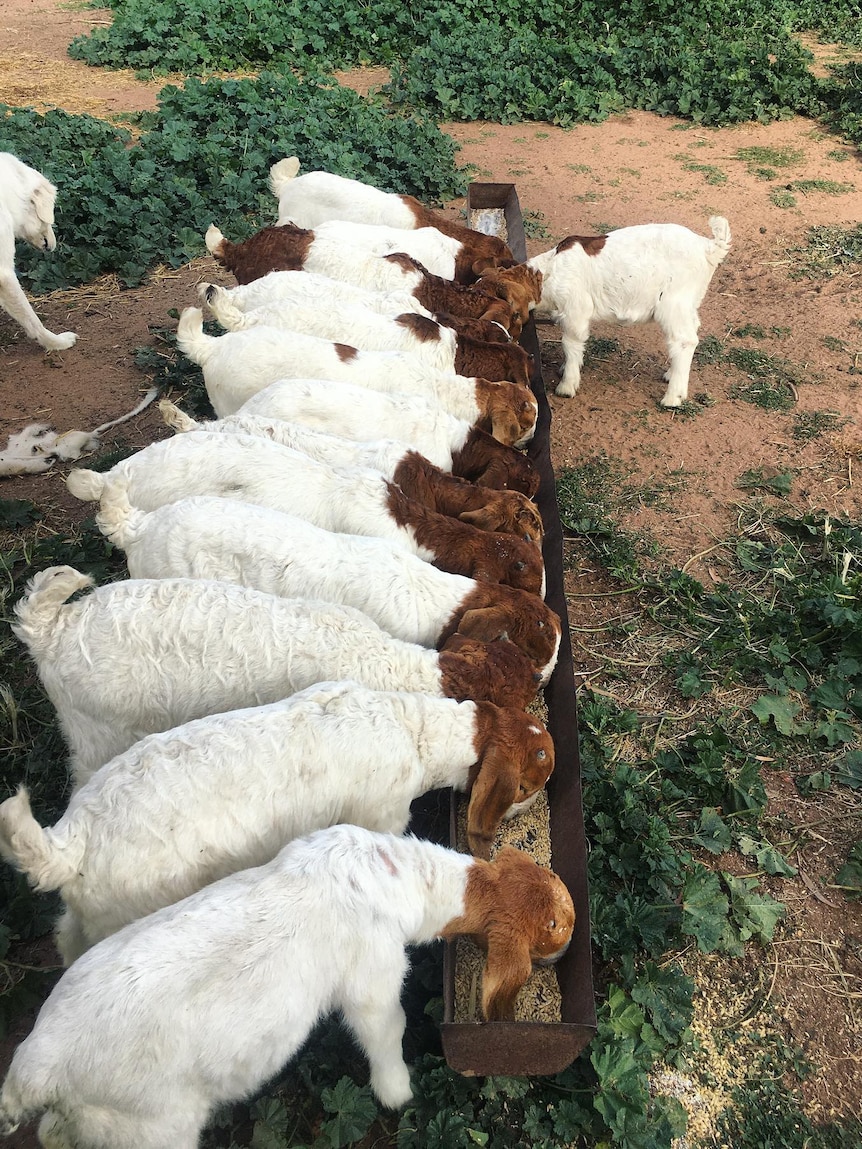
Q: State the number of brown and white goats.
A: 14